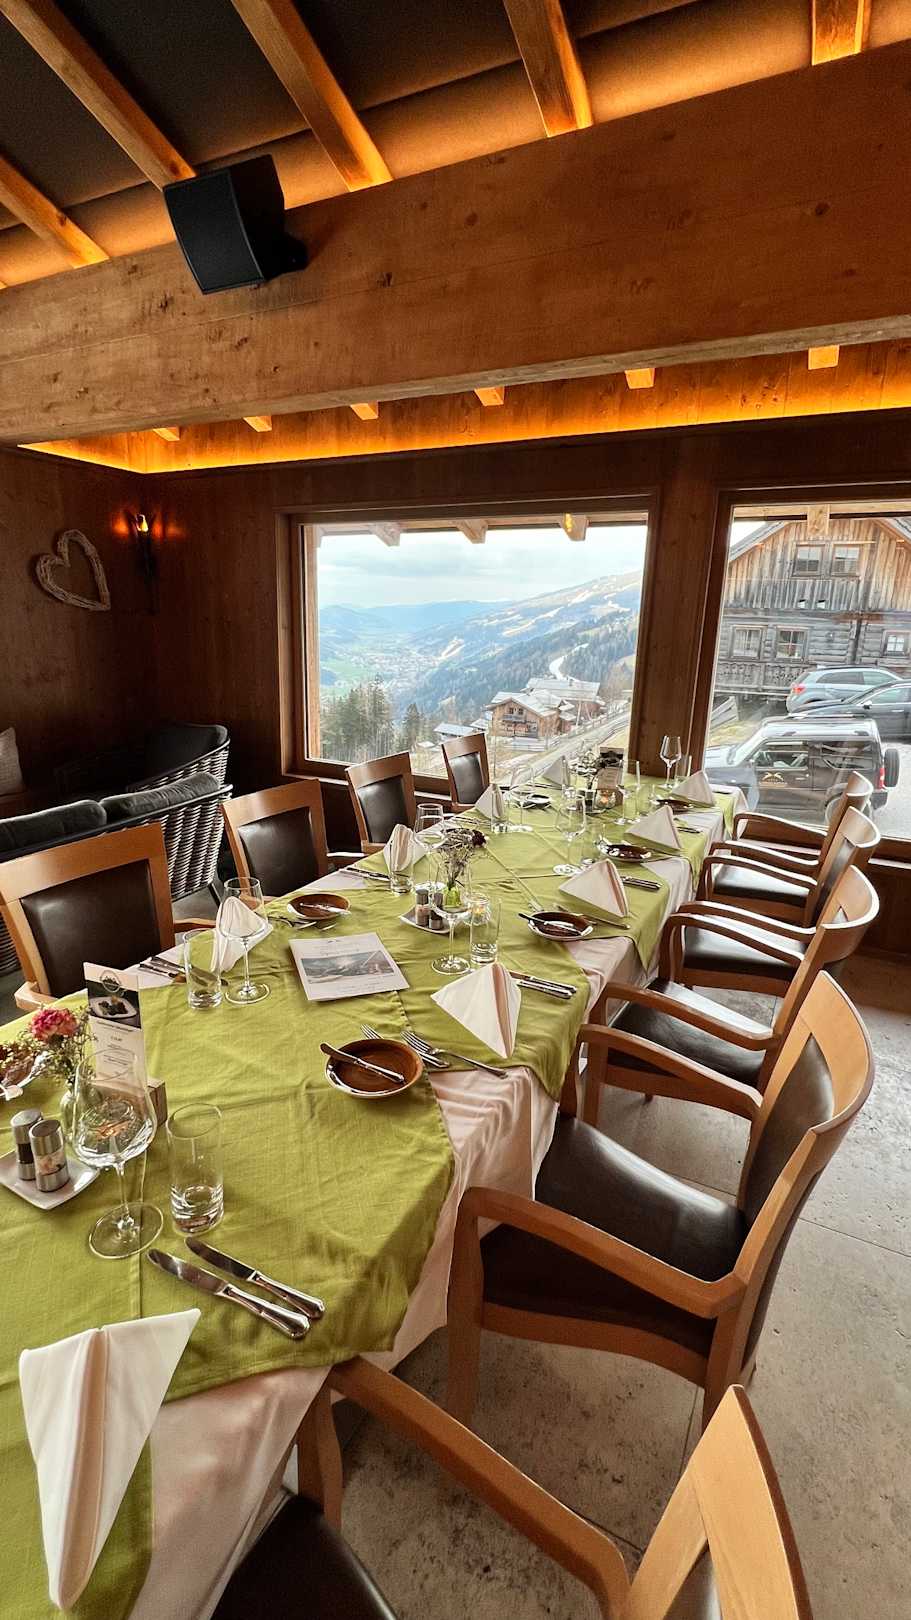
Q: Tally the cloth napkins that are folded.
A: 9